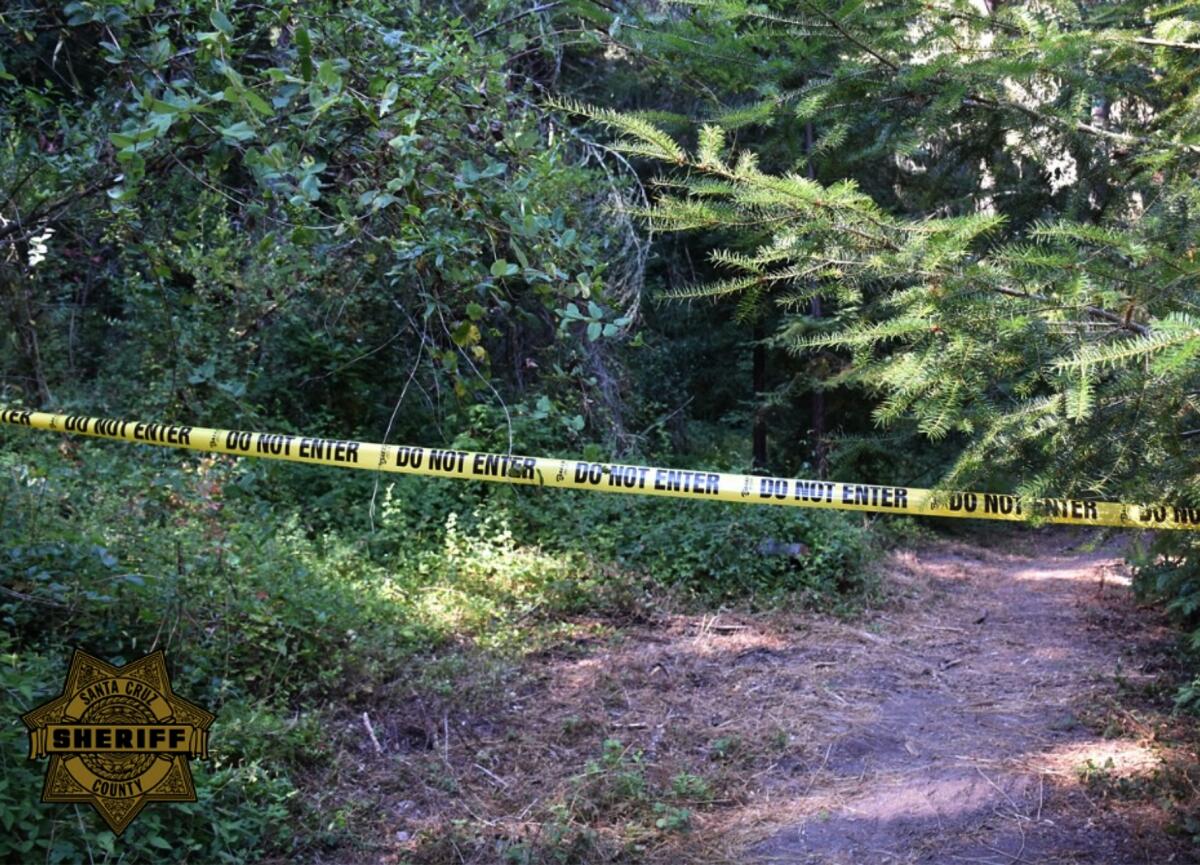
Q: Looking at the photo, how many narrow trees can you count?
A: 2